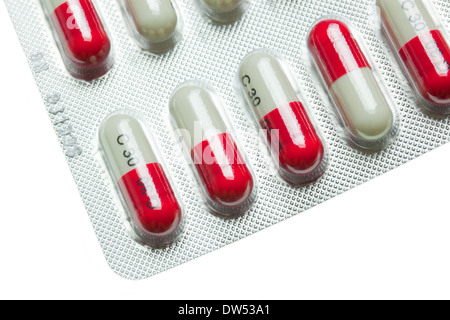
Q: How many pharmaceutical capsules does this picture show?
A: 8